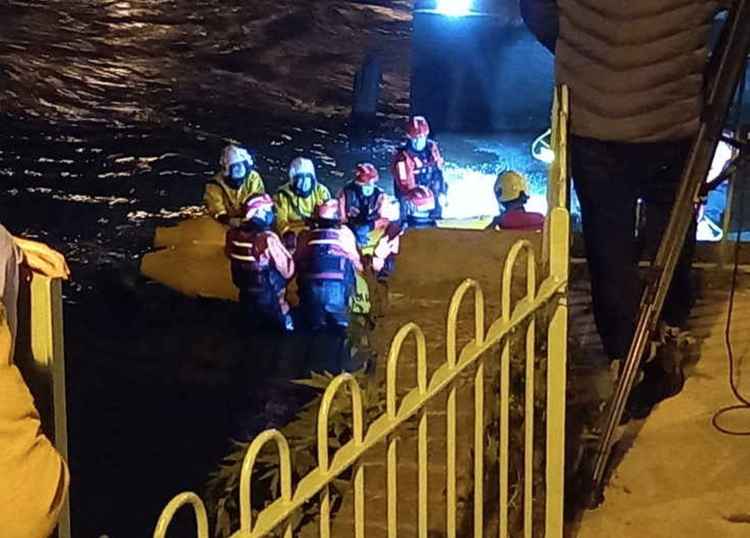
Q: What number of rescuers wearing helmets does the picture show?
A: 8